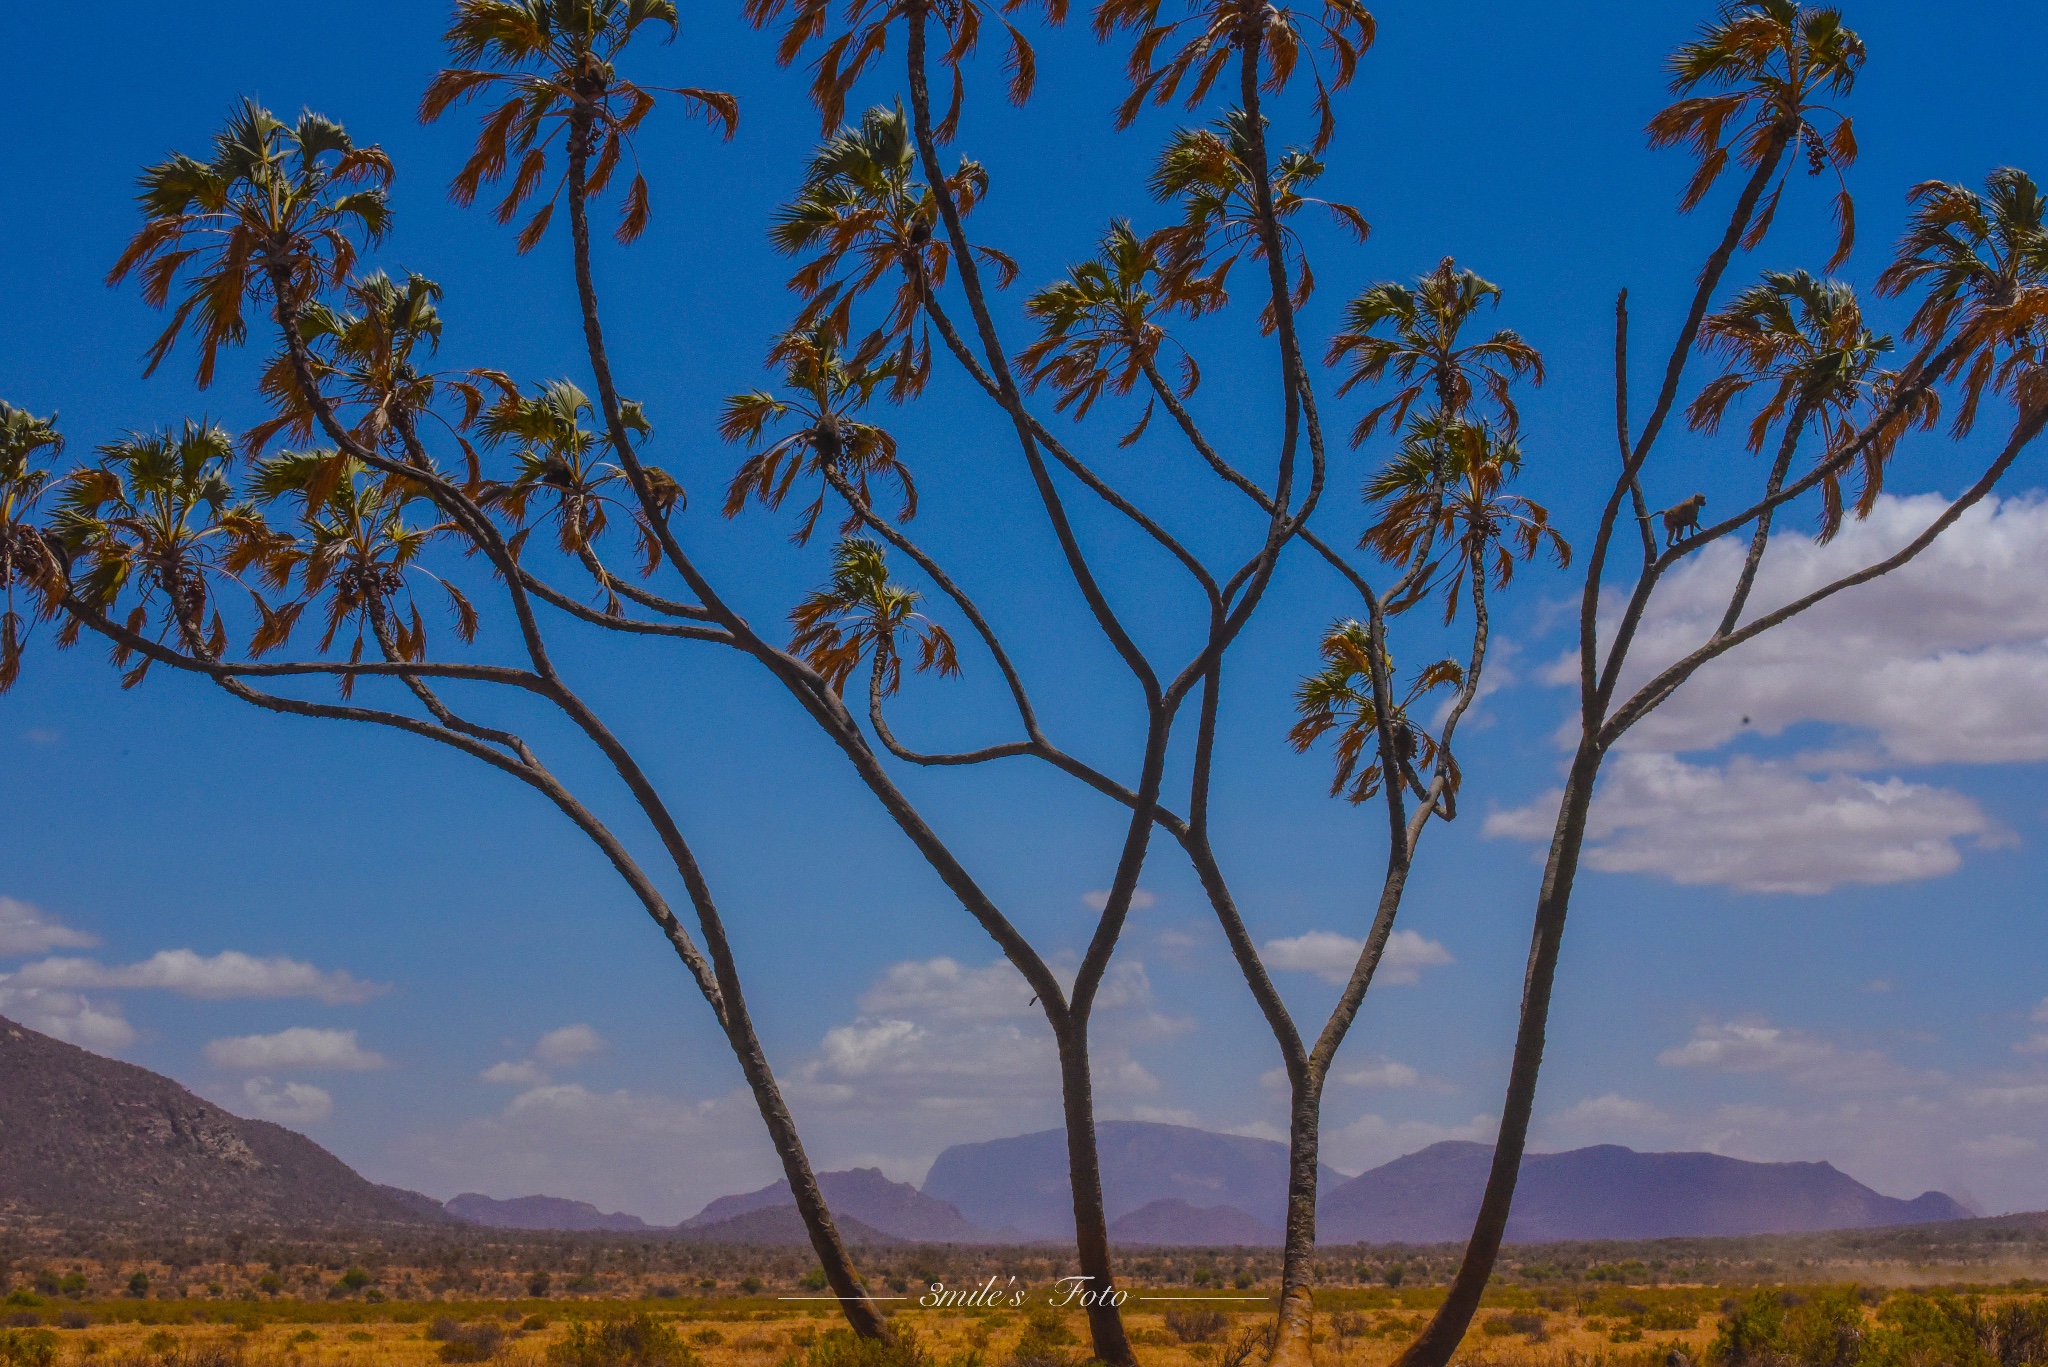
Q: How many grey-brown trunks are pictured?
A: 4